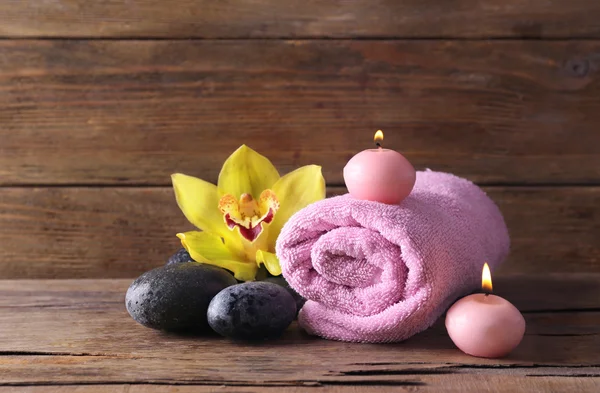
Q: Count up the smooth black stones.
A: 4